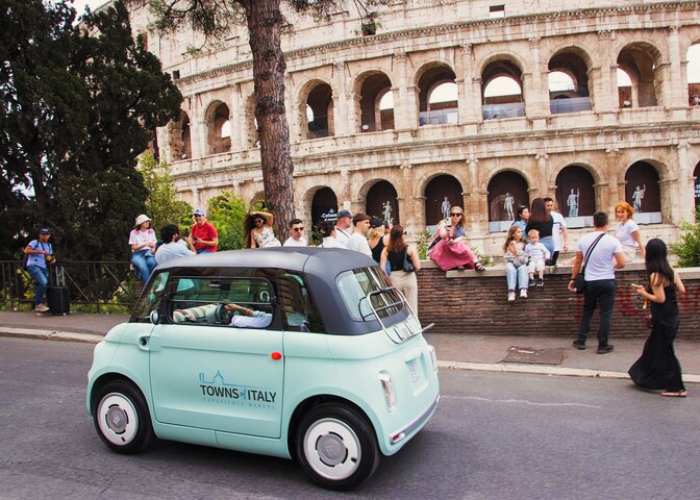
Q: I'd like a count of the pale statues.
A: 5